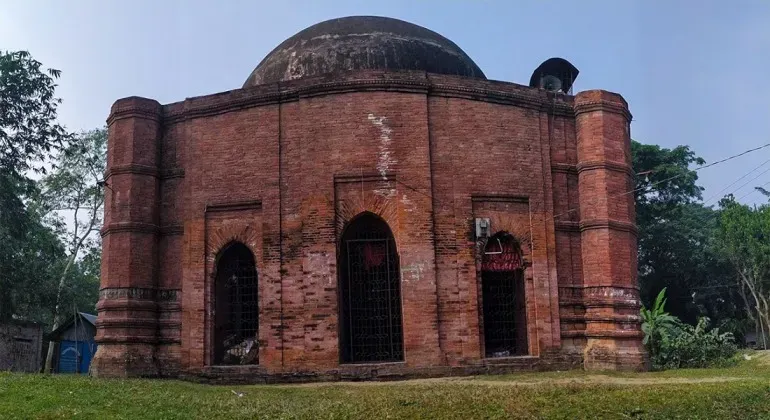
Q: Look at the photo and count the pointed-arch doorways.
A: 3